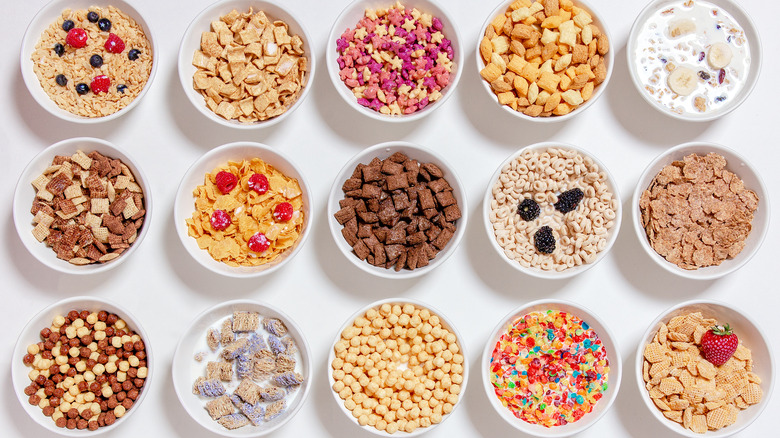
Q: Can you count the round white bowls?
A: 15